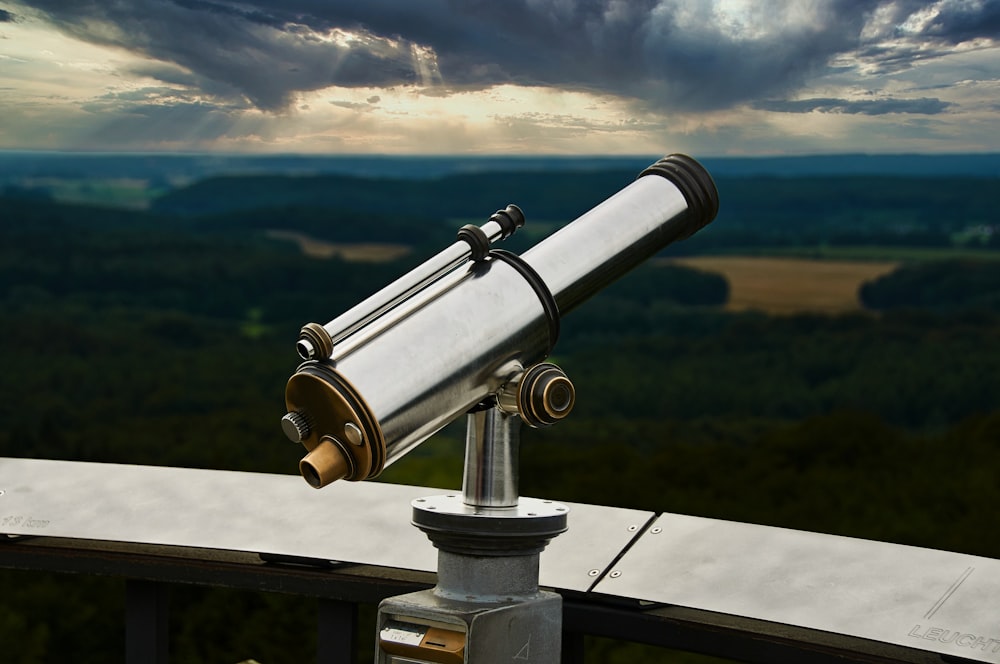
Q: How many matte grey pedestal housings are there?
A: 1